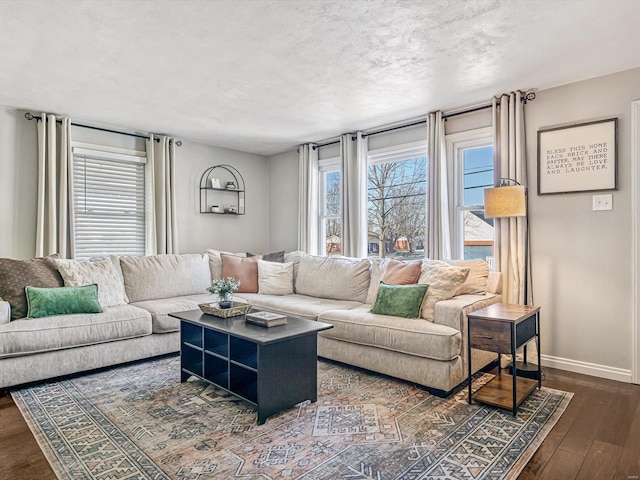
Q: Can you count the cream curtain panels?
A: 6